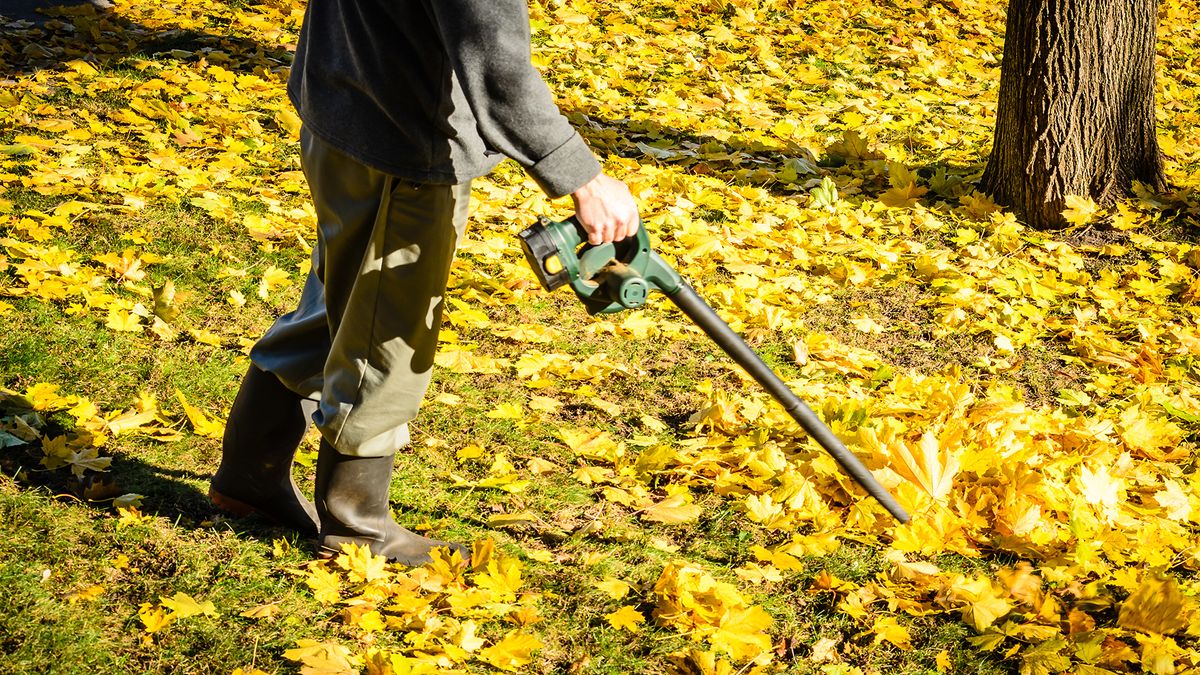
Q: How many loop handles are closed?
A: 1